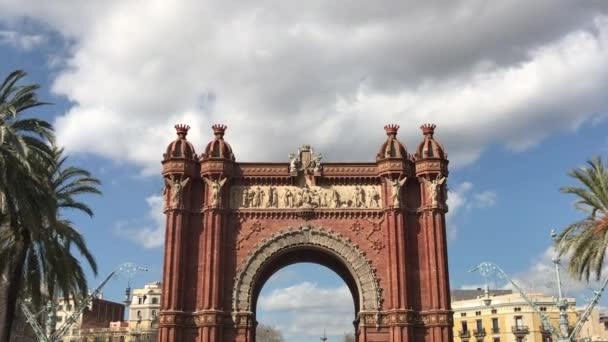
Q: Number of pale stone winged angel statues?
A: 4